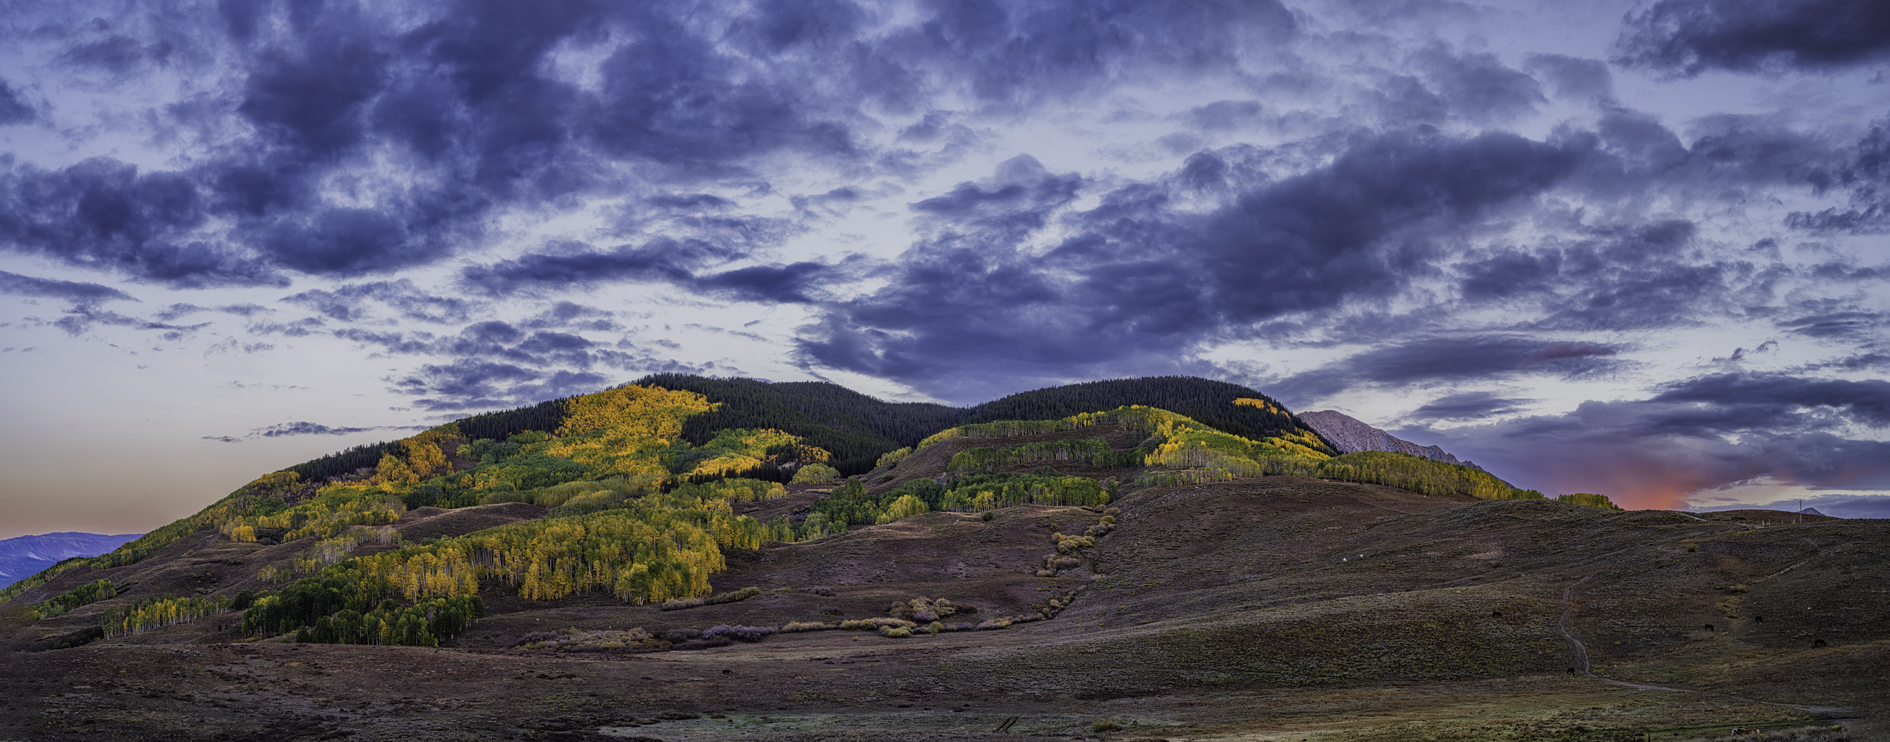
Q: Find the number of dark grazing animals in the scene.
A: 5